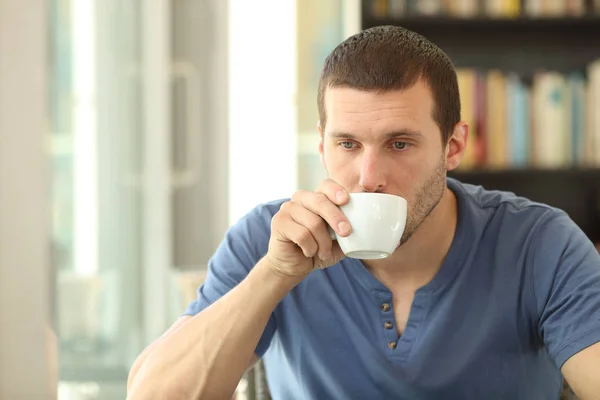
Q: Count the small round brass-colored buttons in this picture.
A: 3